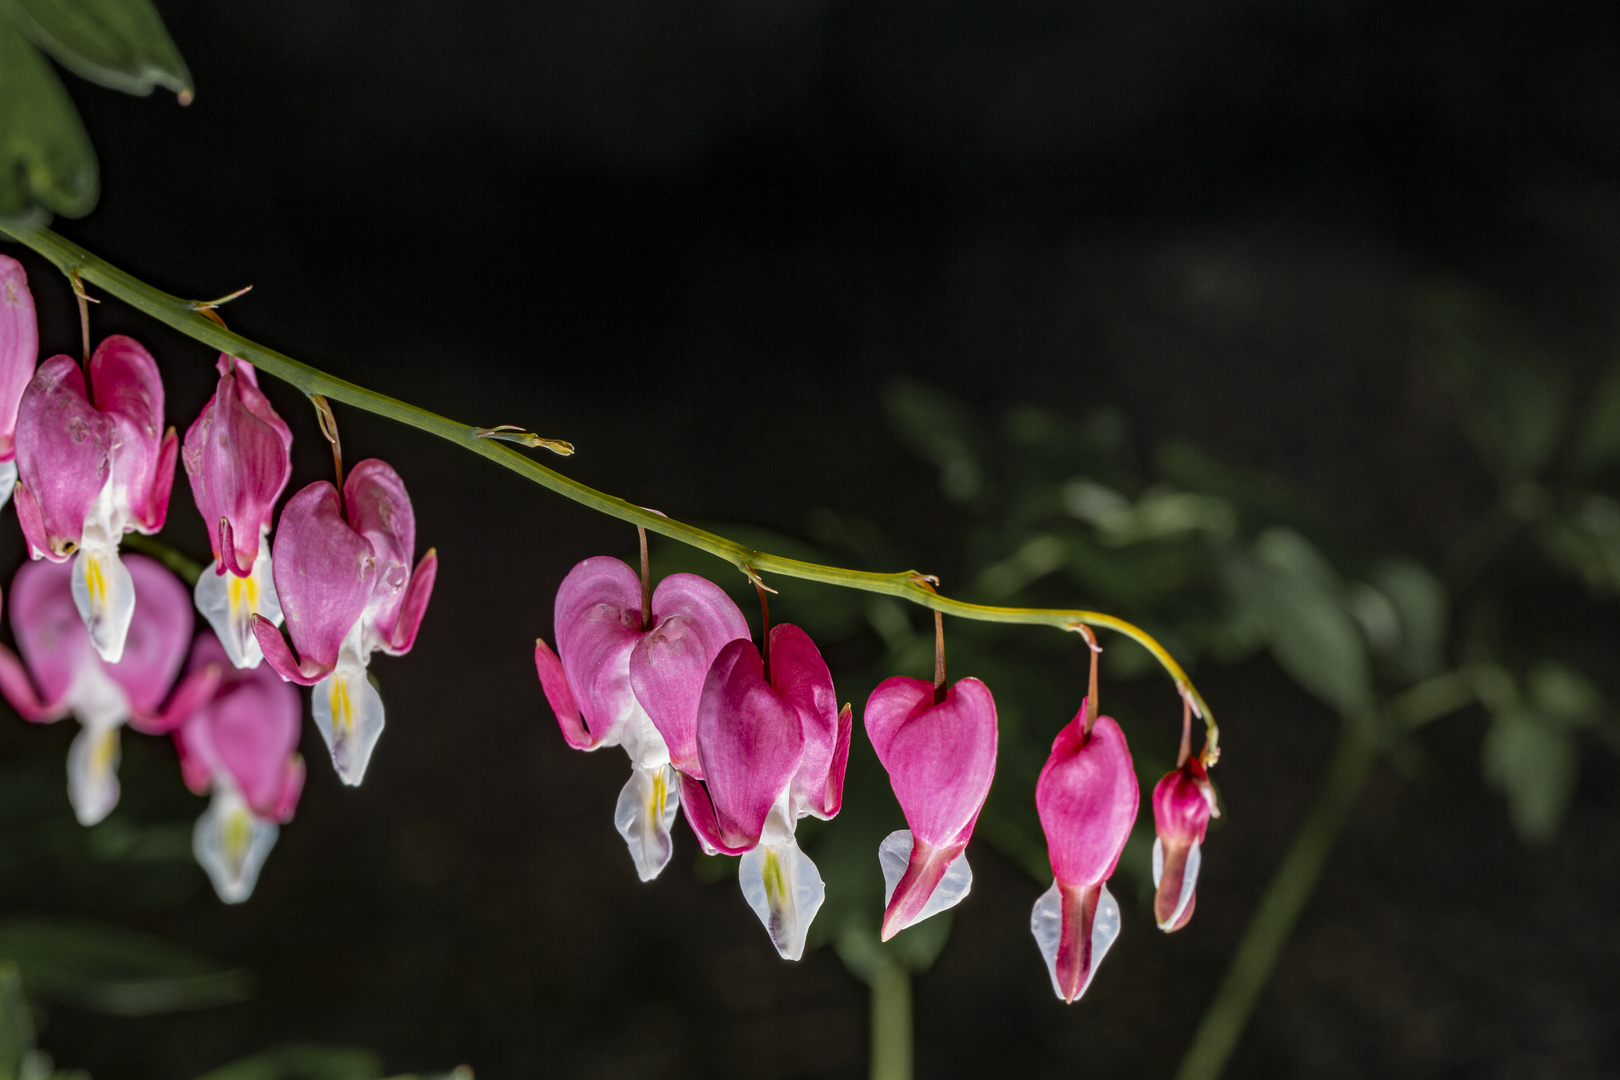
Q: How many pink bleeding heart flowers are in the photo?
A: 11